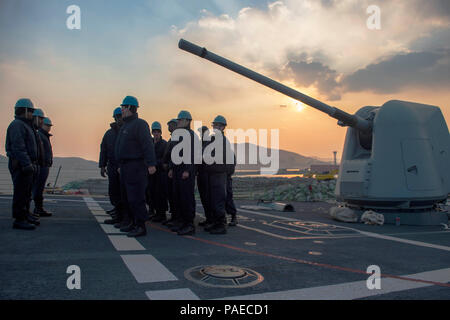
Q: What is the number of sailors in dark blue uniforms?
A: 10